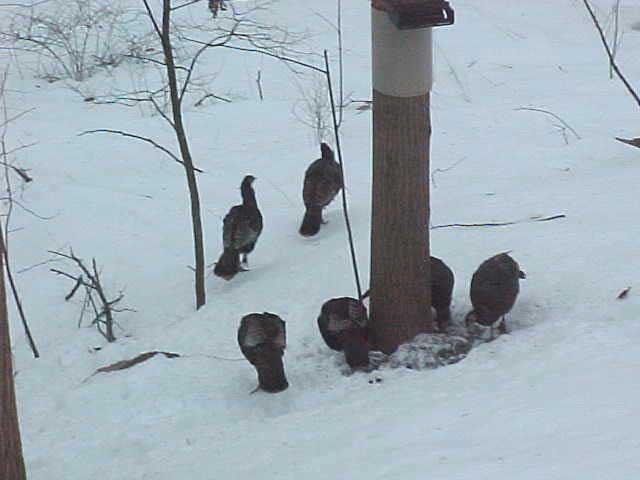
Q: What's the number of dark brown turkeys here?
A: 6